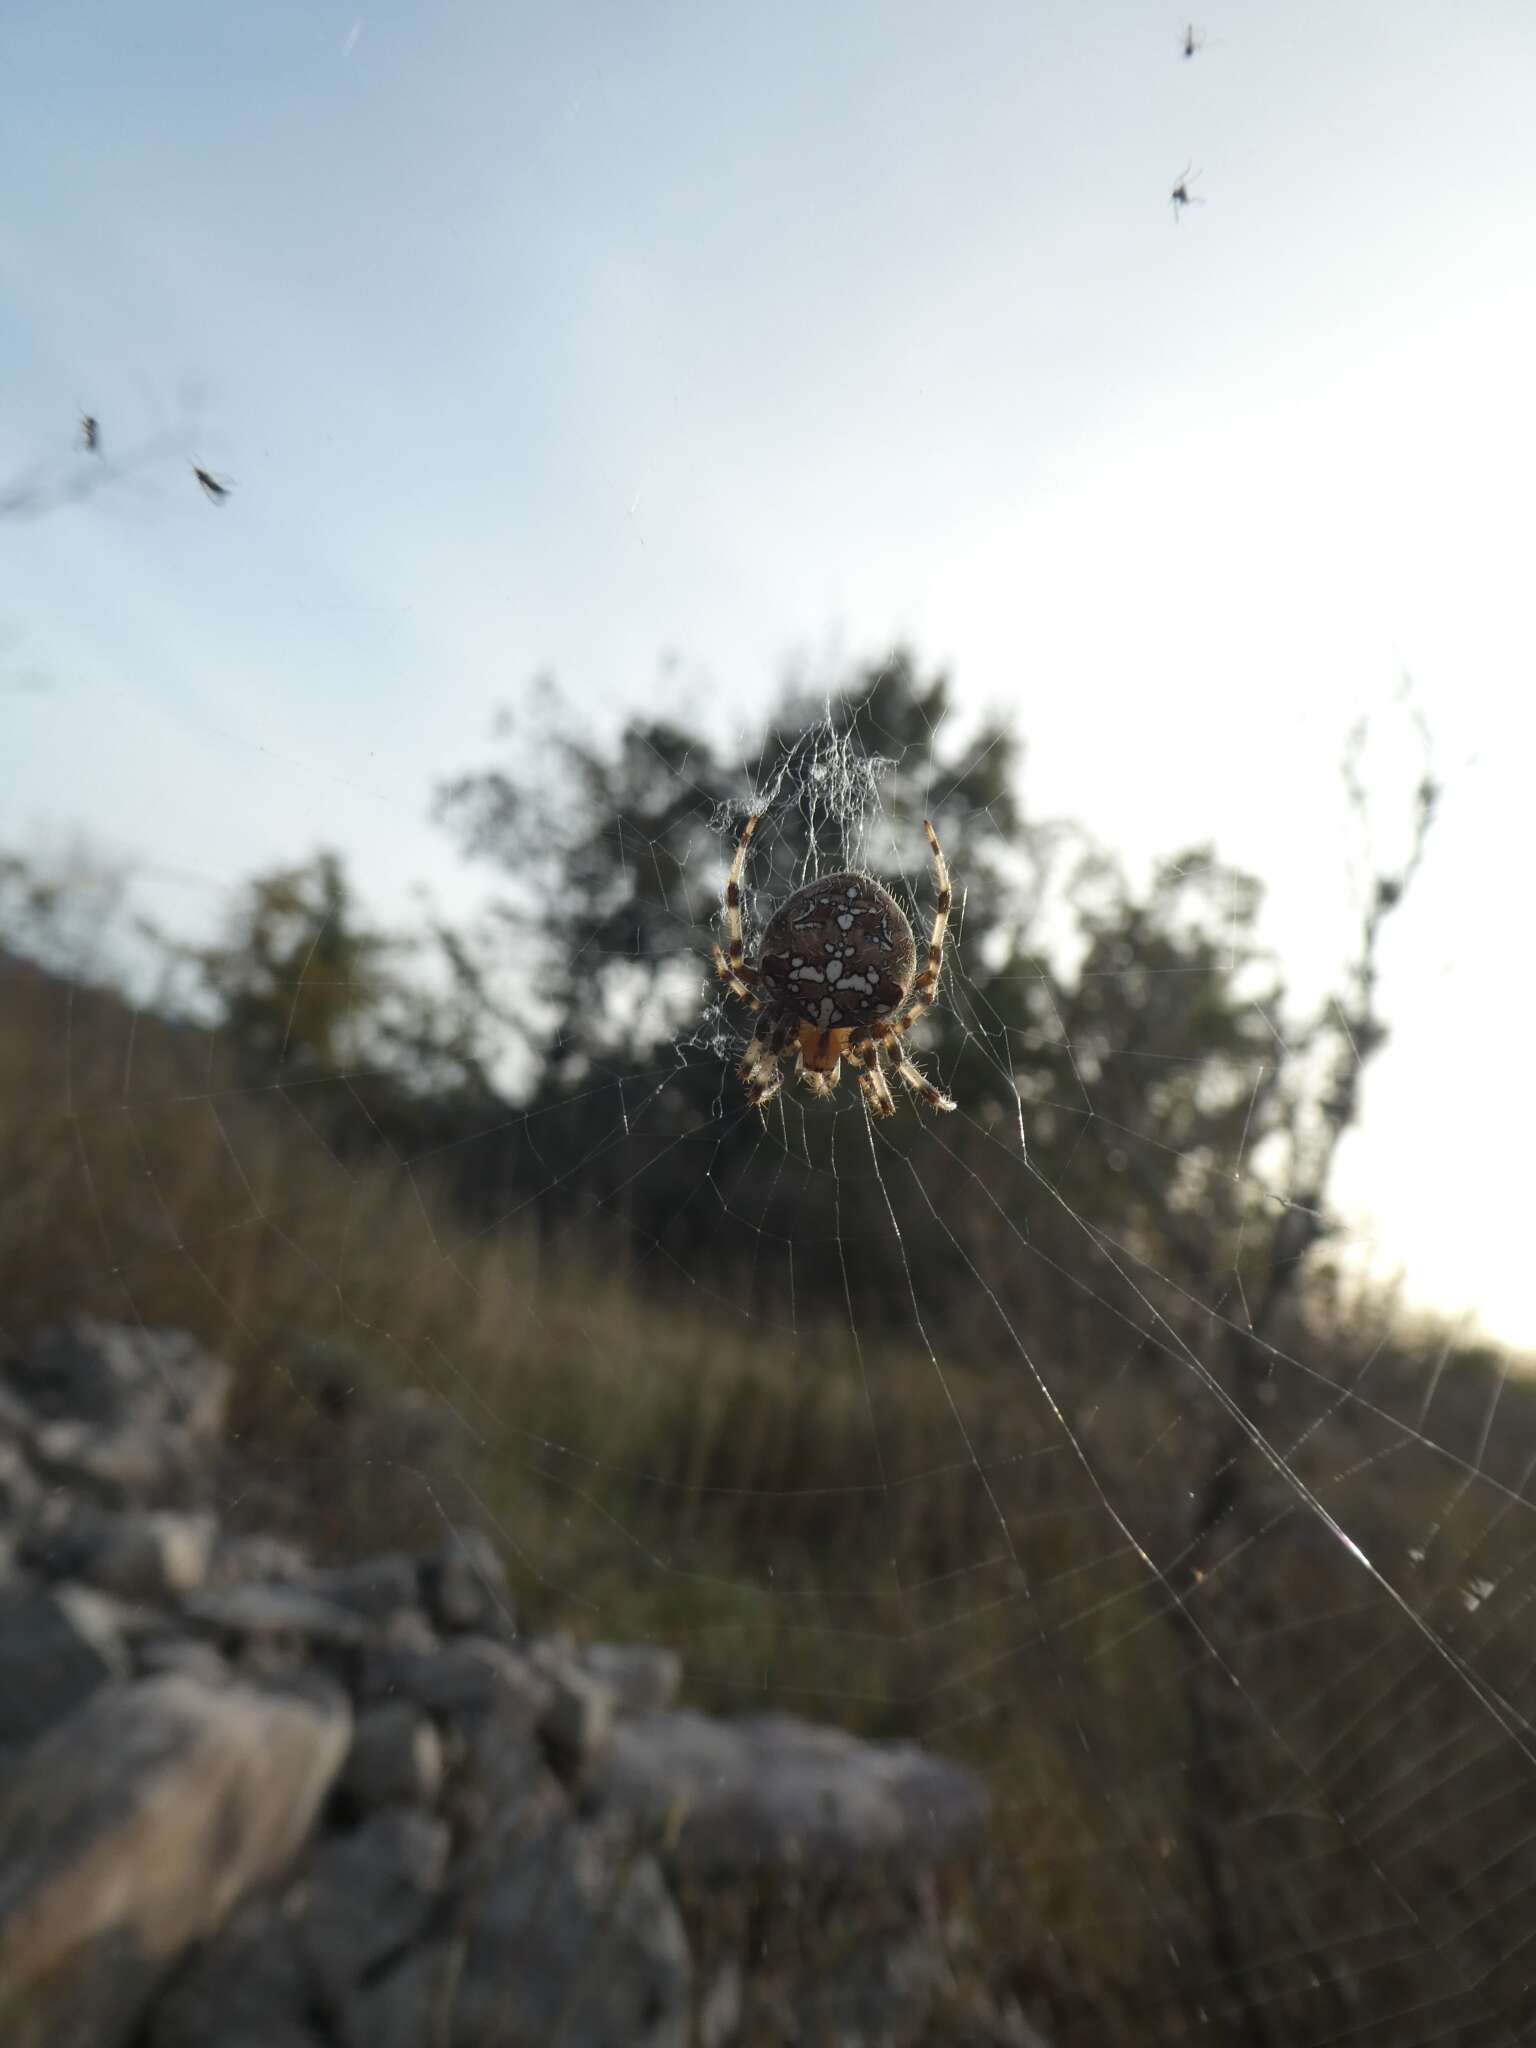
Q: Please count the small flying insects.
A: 4